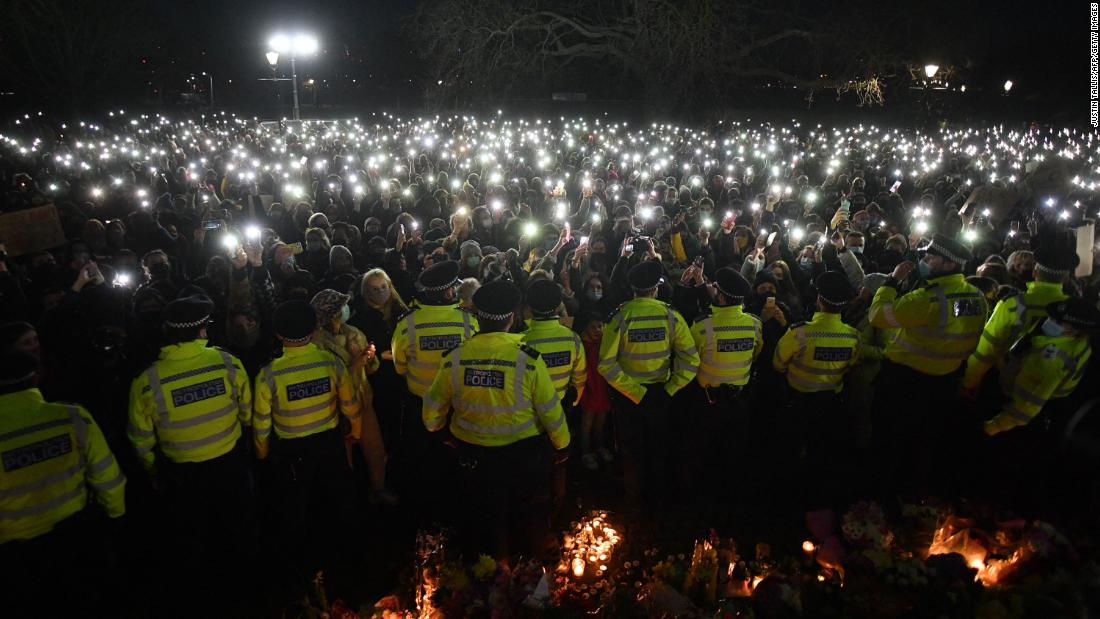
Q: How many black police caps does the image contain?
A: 12